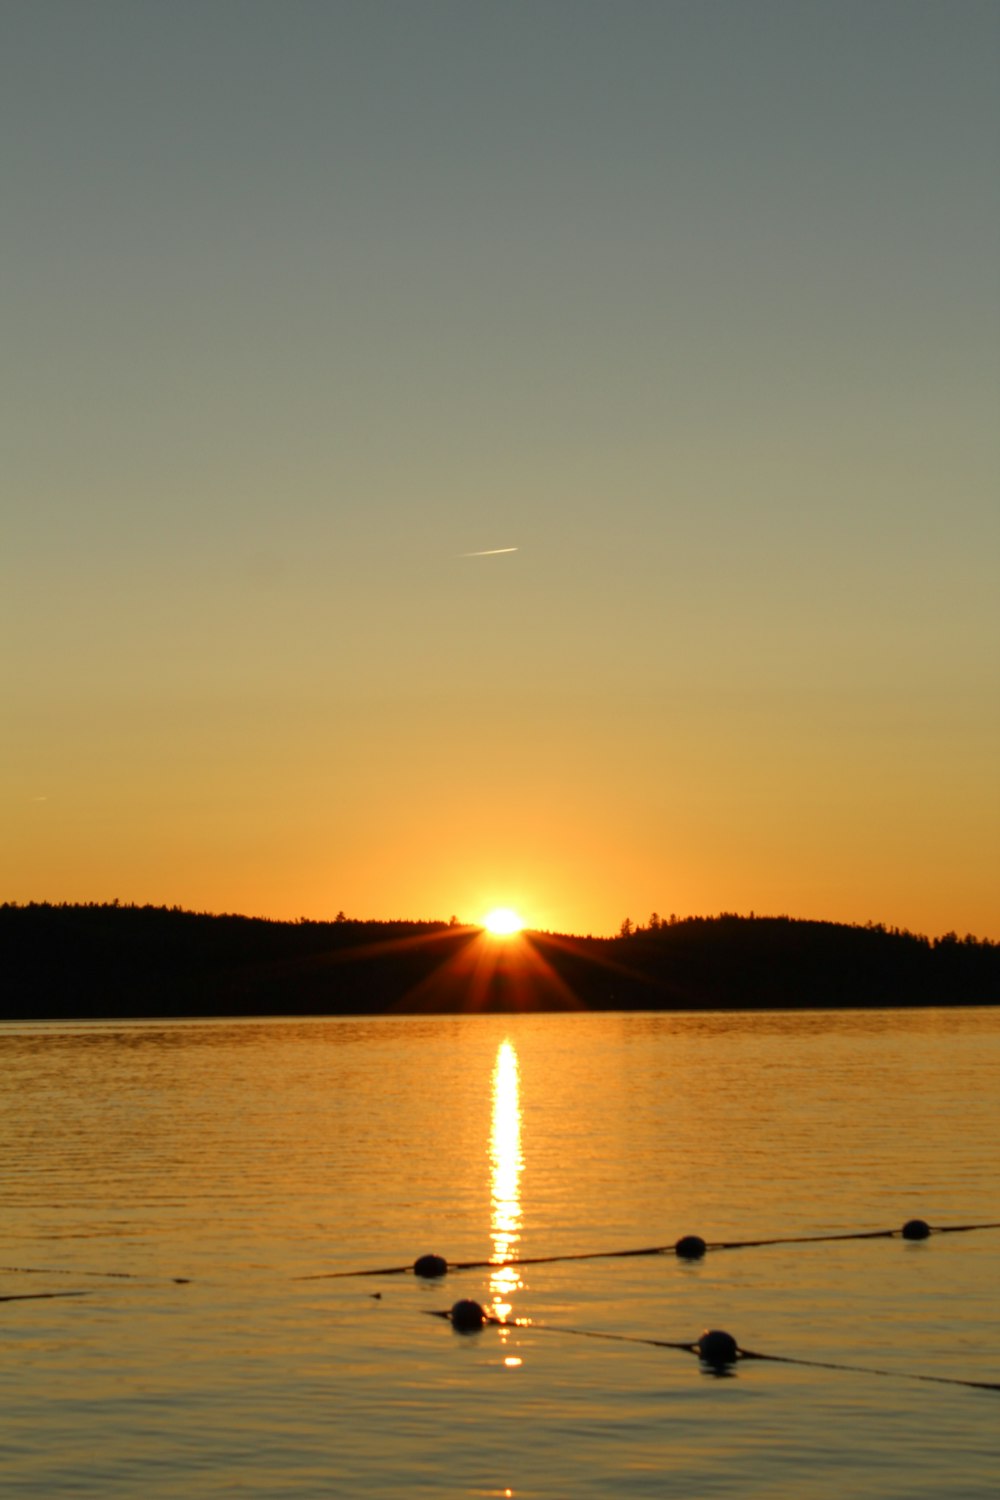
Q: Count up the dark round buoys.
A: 5